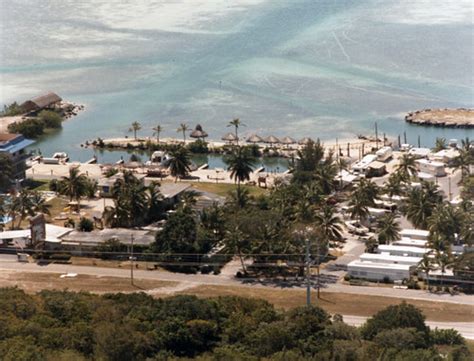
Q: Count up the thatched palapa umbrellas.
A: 6